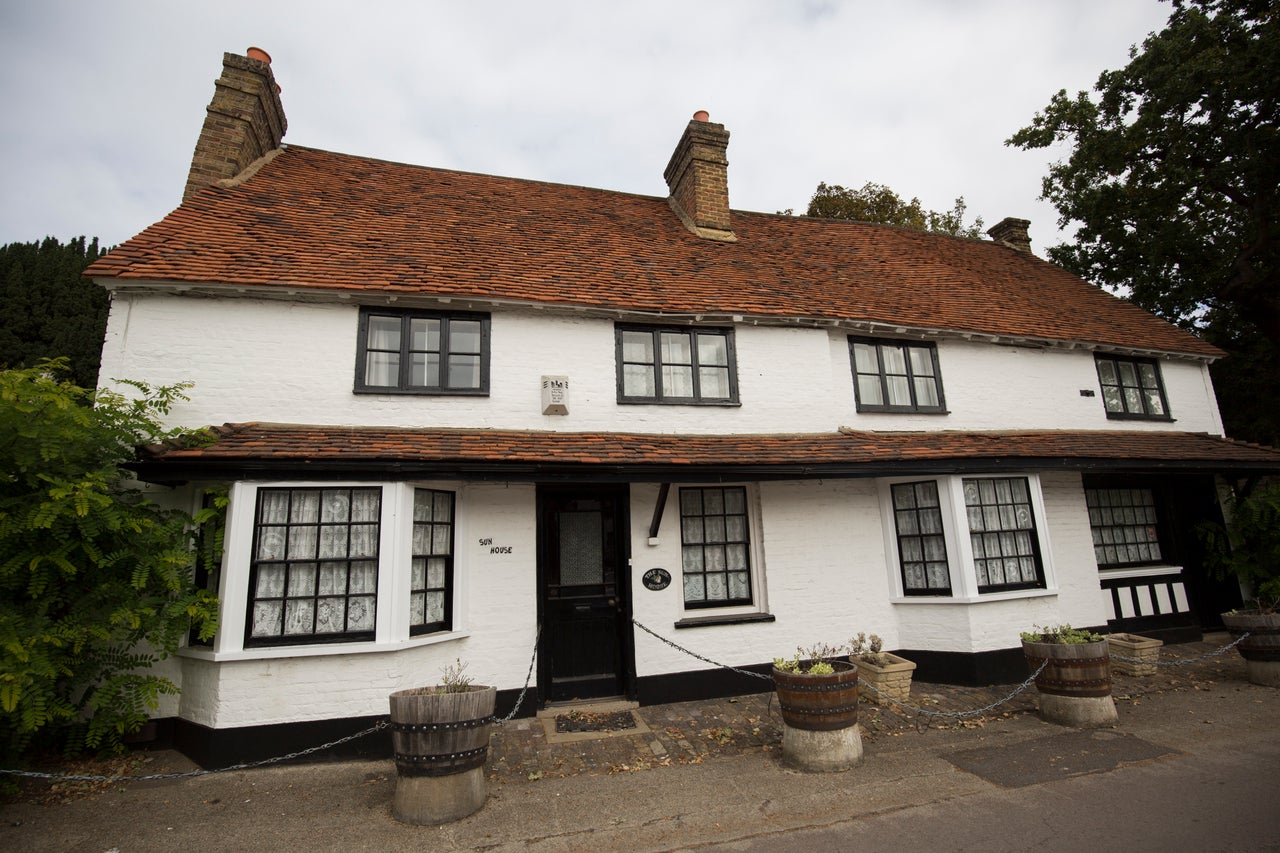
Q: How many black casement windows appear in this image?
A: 4